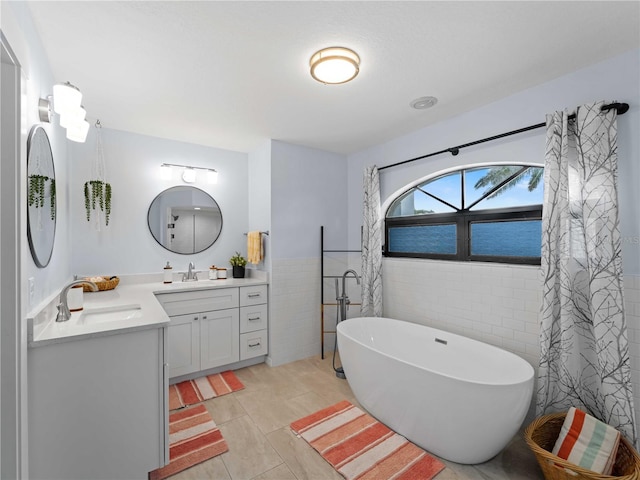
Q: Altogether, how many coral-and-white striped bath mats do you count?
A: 3